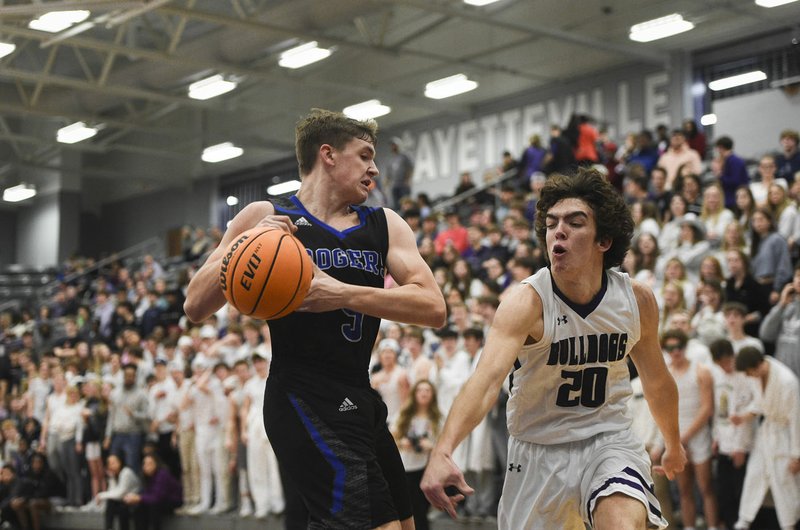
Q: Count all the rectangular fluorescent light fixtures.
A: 14